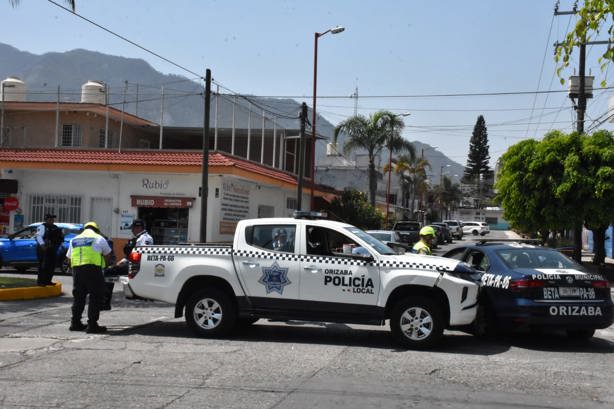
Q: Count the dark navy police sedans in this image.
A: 1